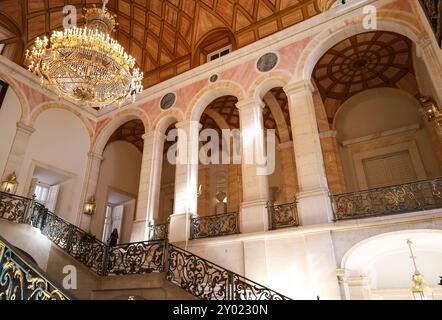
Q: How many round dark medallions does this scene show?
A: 3